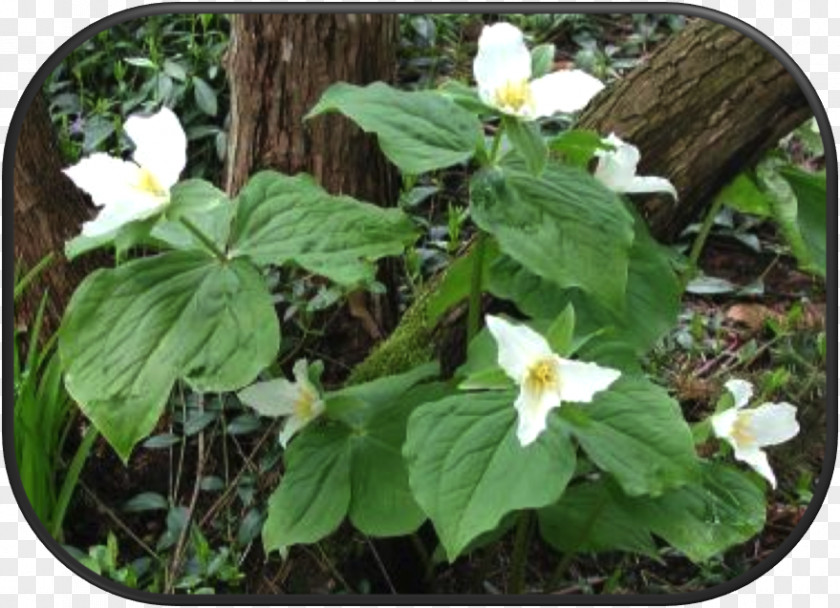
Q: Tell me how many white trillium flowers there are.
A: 6